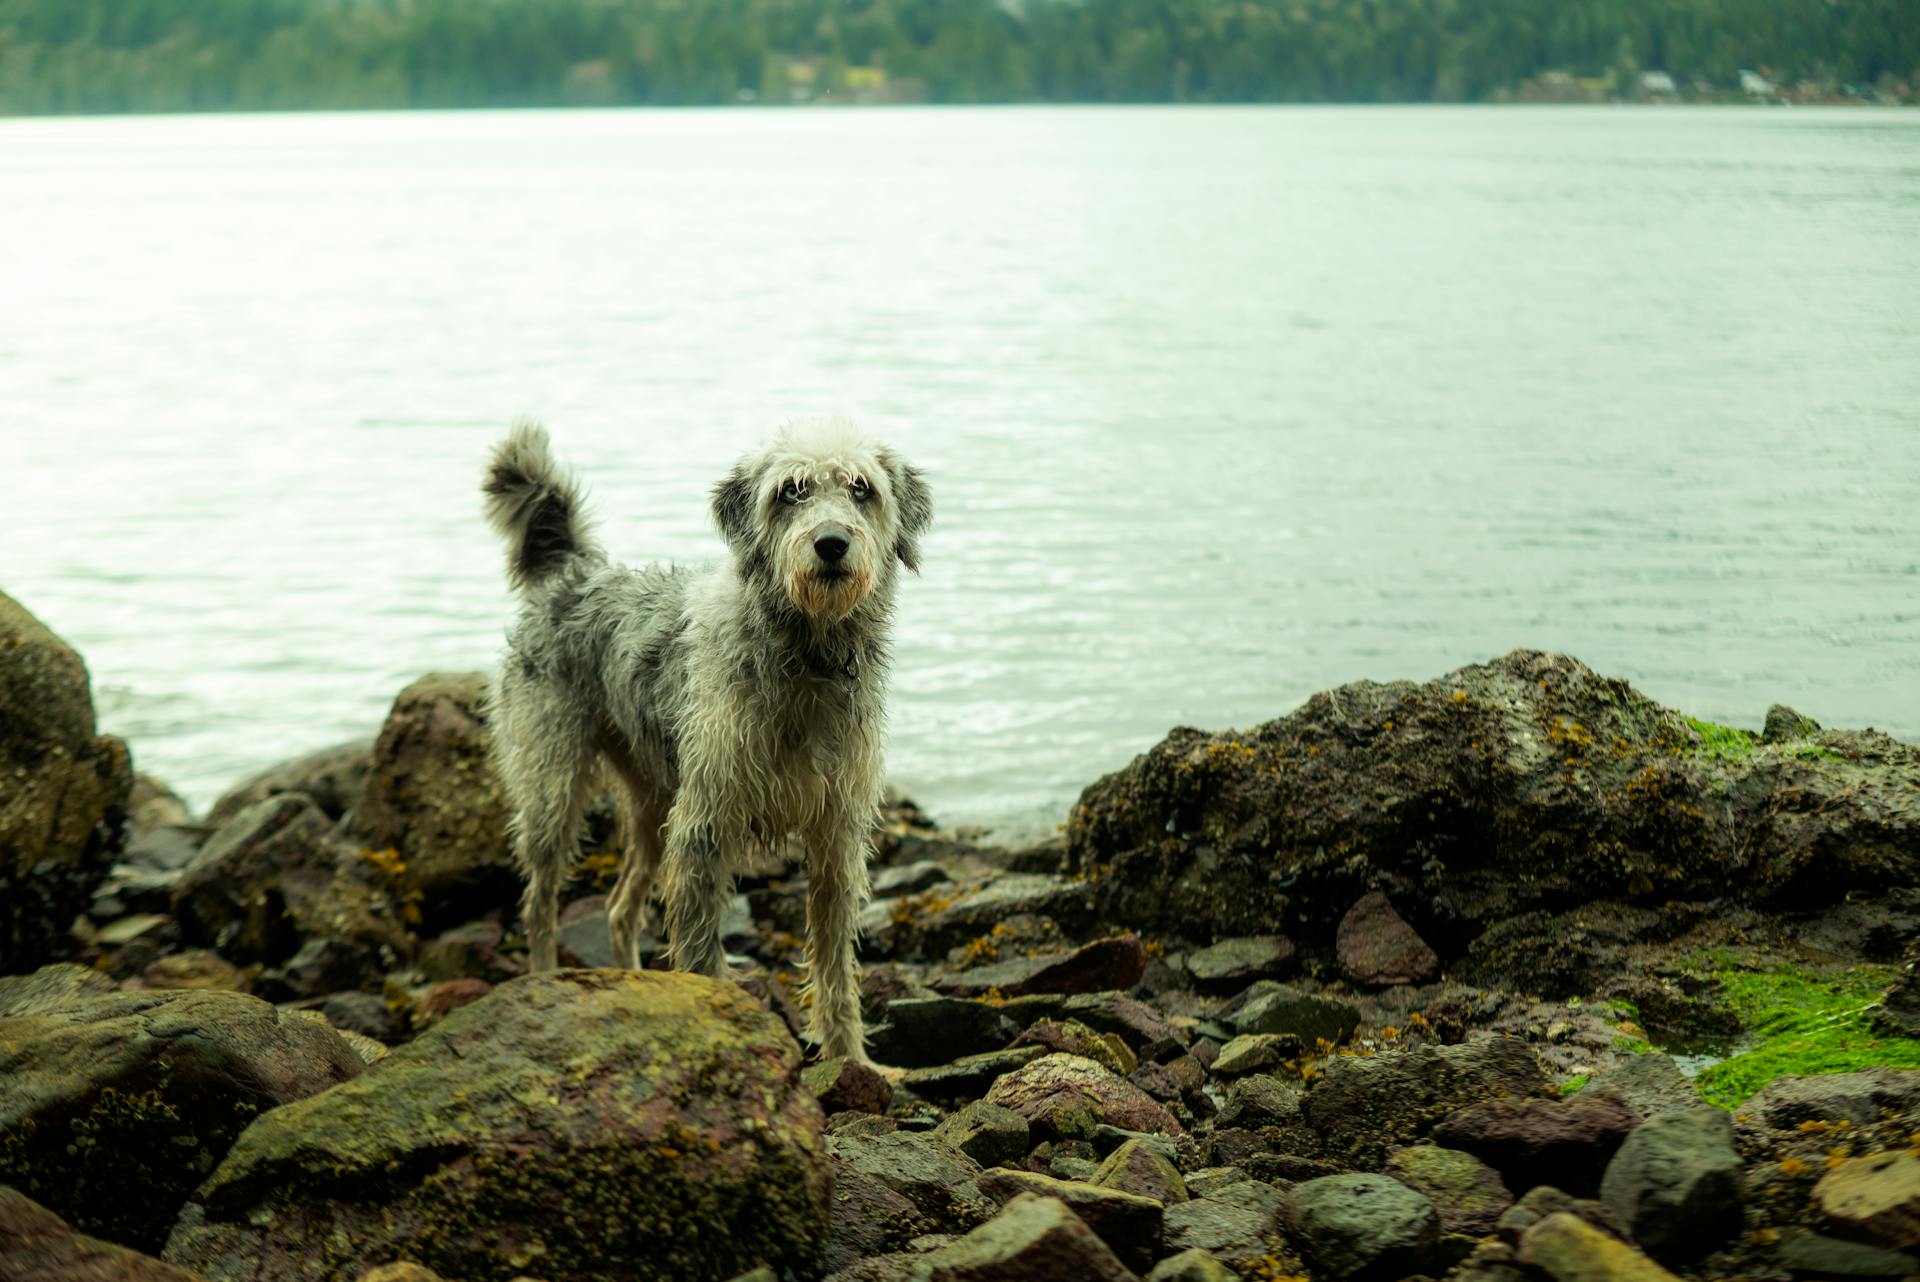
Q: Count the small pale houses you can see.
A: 2